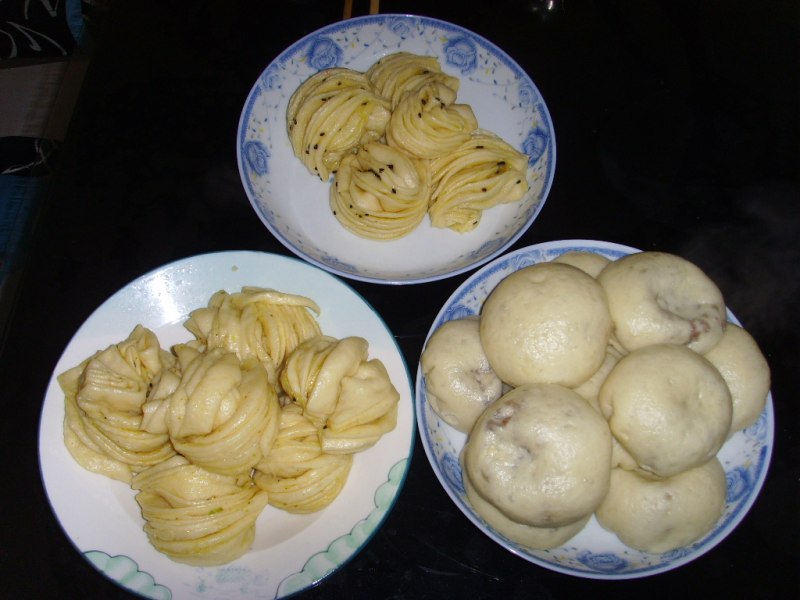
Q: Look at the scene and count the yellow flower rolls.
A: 11